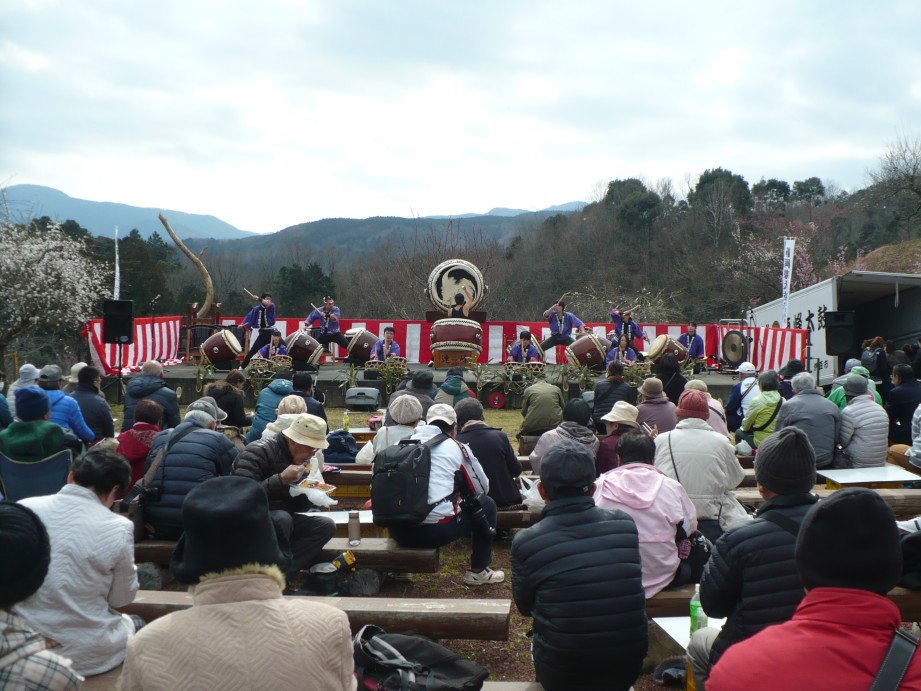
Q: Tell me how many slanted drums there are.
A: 6